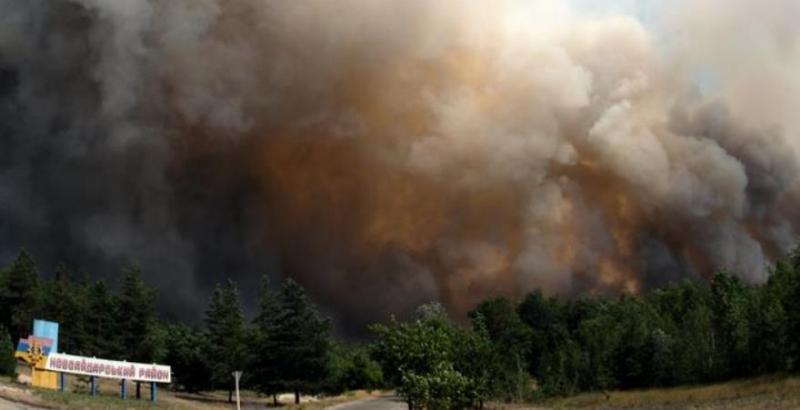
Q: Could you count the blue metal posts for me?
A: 4